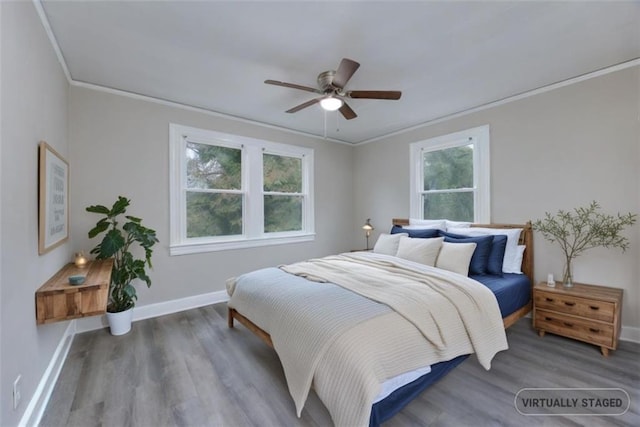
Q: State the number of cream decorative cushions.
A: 3